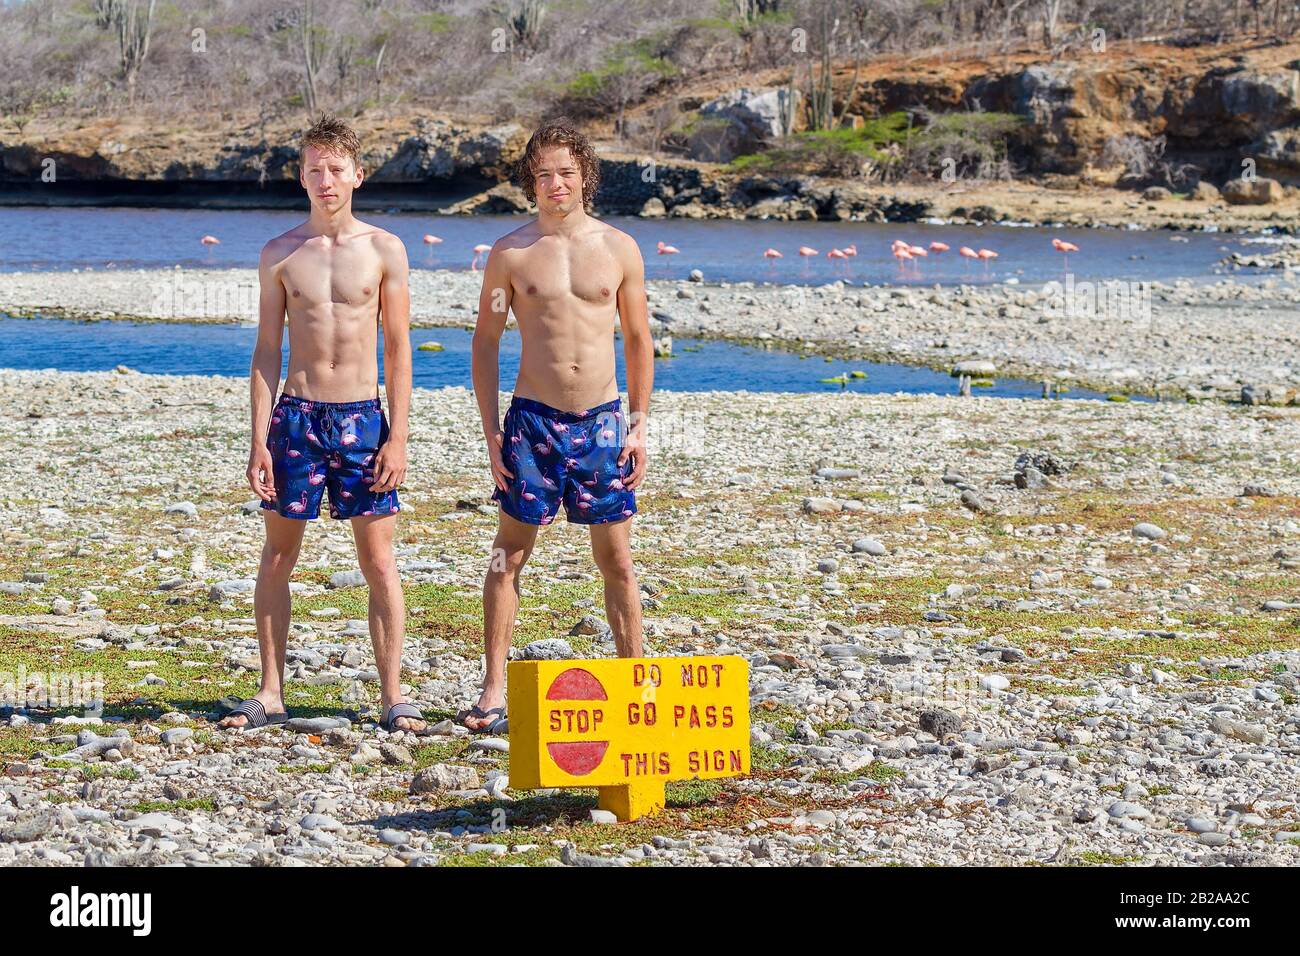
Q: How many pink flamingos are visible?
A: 15